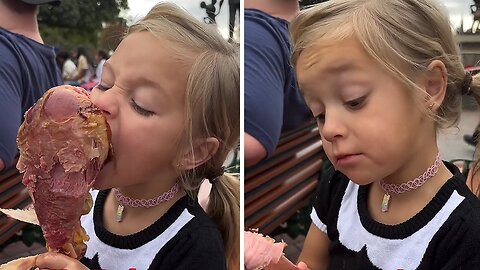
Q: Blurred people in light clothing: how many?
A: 3